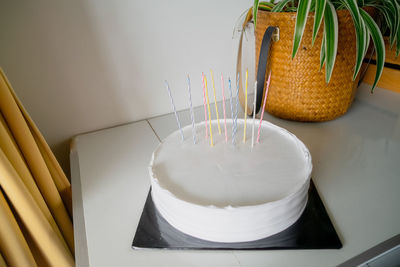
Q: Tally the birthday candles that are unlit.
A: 11